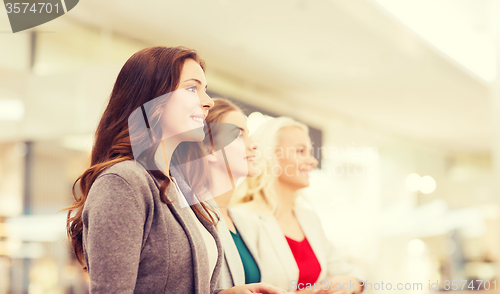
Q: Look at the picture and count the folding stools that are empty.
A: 0